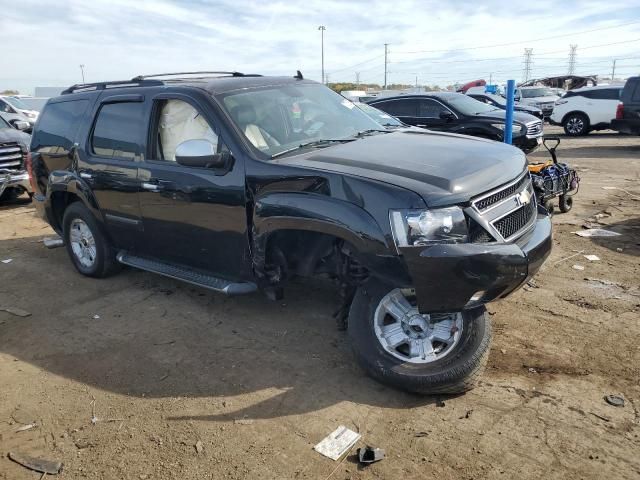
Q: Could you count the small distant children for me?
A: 0